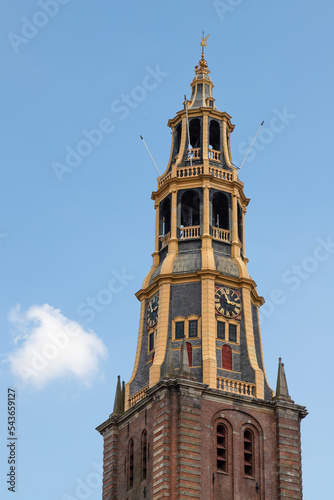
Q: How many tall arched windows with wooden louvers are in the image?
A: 4